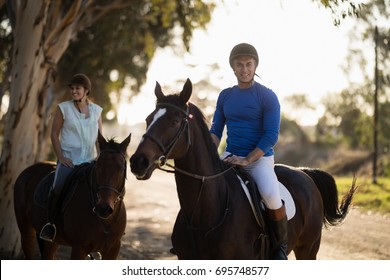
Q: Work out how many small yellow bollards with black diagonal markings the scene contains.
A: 0